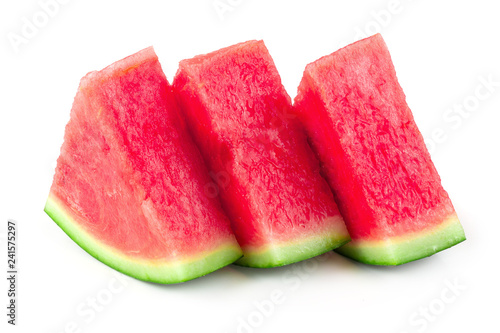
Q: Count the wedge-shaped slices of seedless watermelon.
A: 3